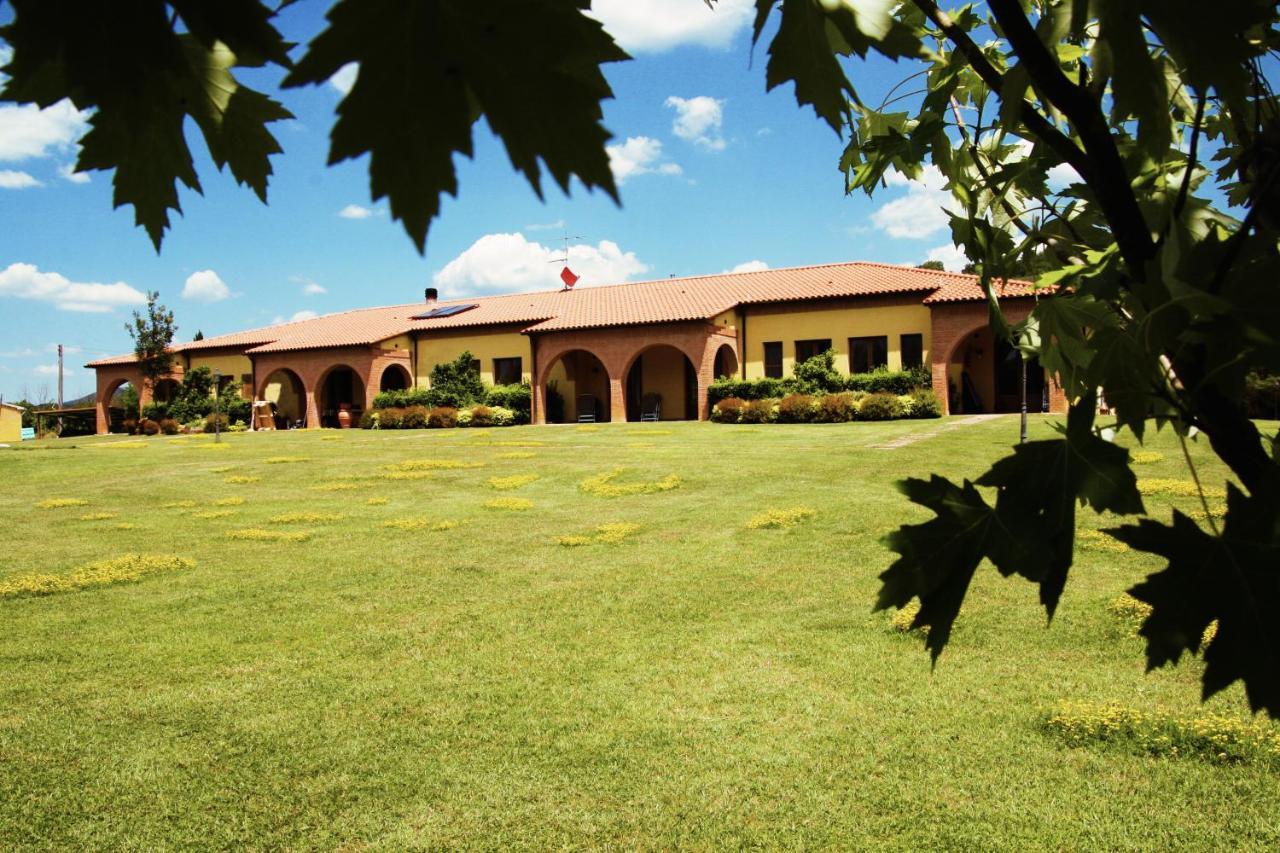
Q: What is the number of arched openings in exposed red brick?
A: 9